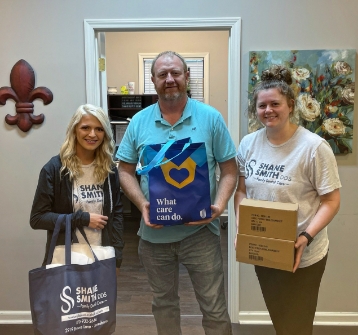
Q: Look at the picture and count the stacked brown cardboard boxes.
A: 2